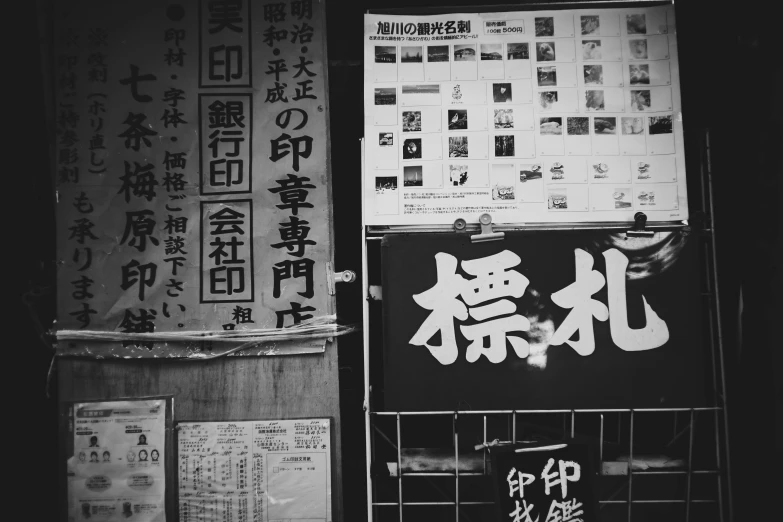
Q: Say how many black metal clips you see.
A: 1